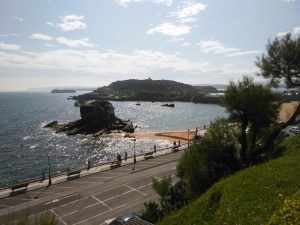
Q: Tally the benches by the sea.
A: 5